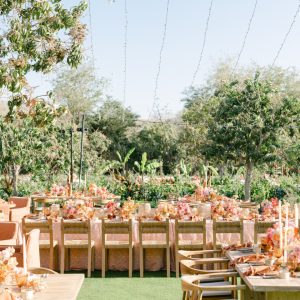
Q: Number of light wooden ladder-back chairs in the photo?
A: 7